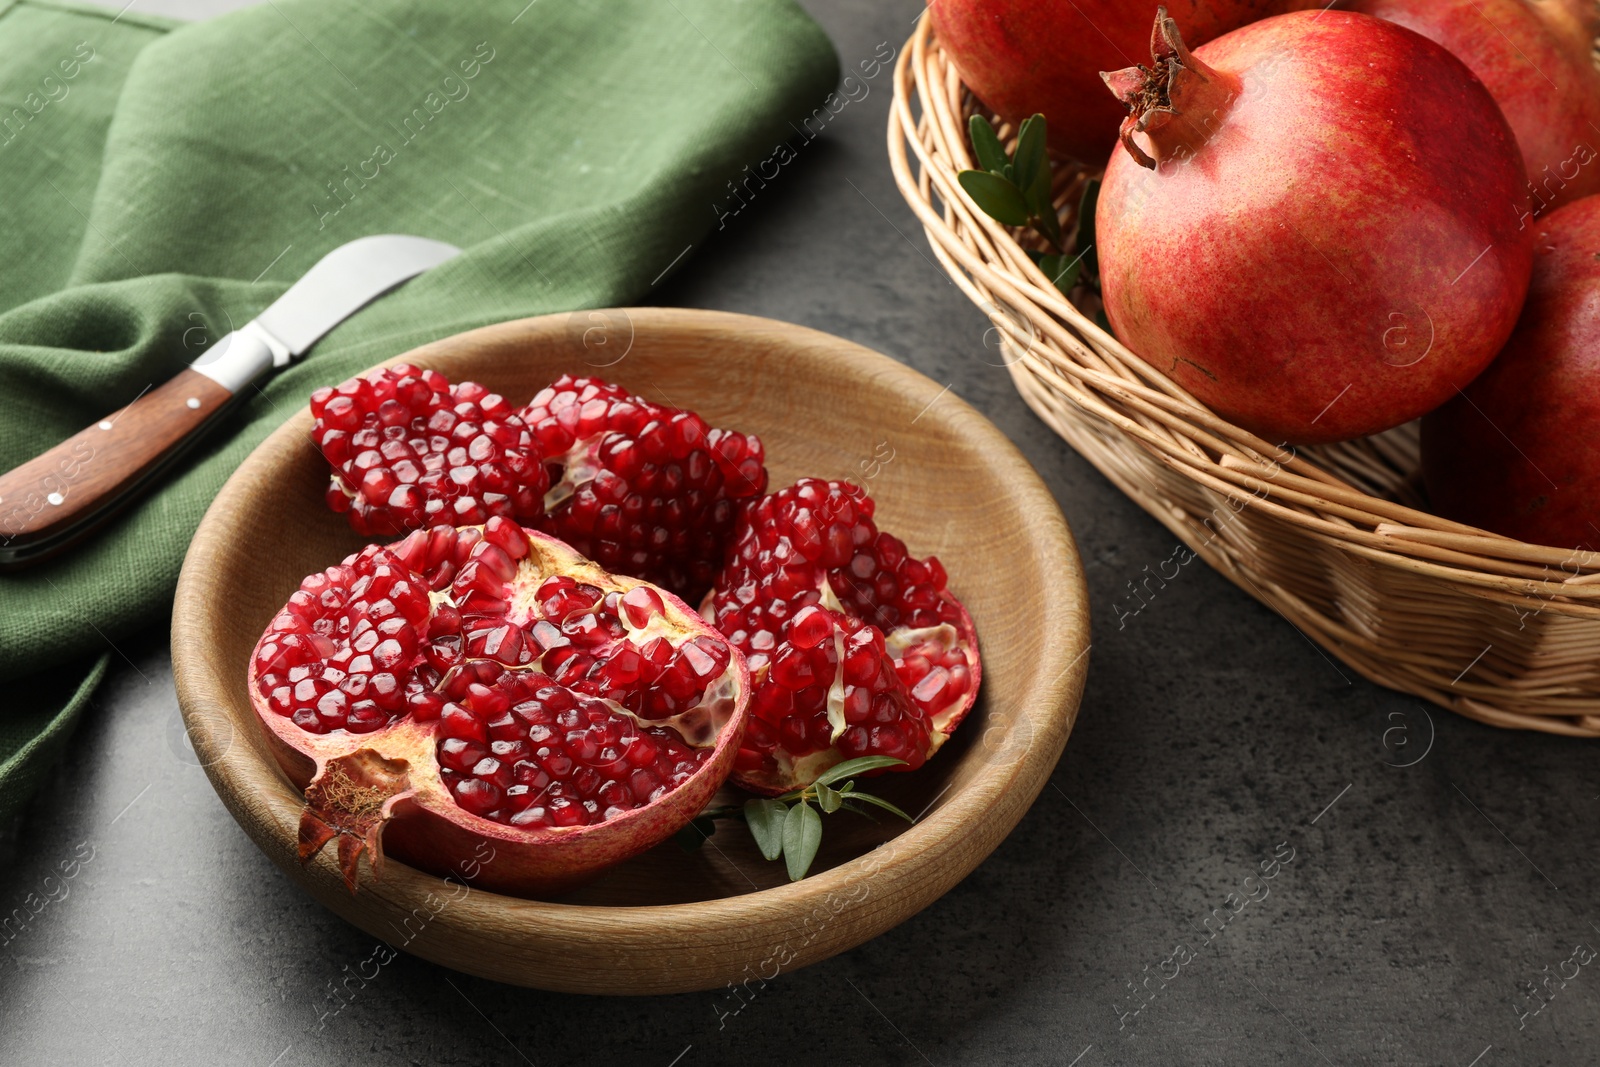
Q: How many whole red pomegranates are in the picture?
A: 4